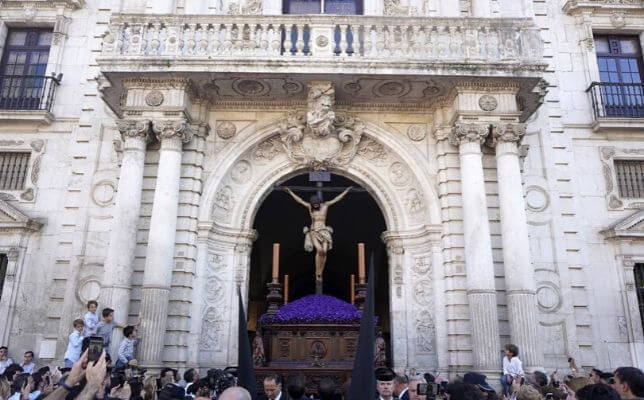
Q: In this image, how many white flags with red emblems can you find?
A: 0